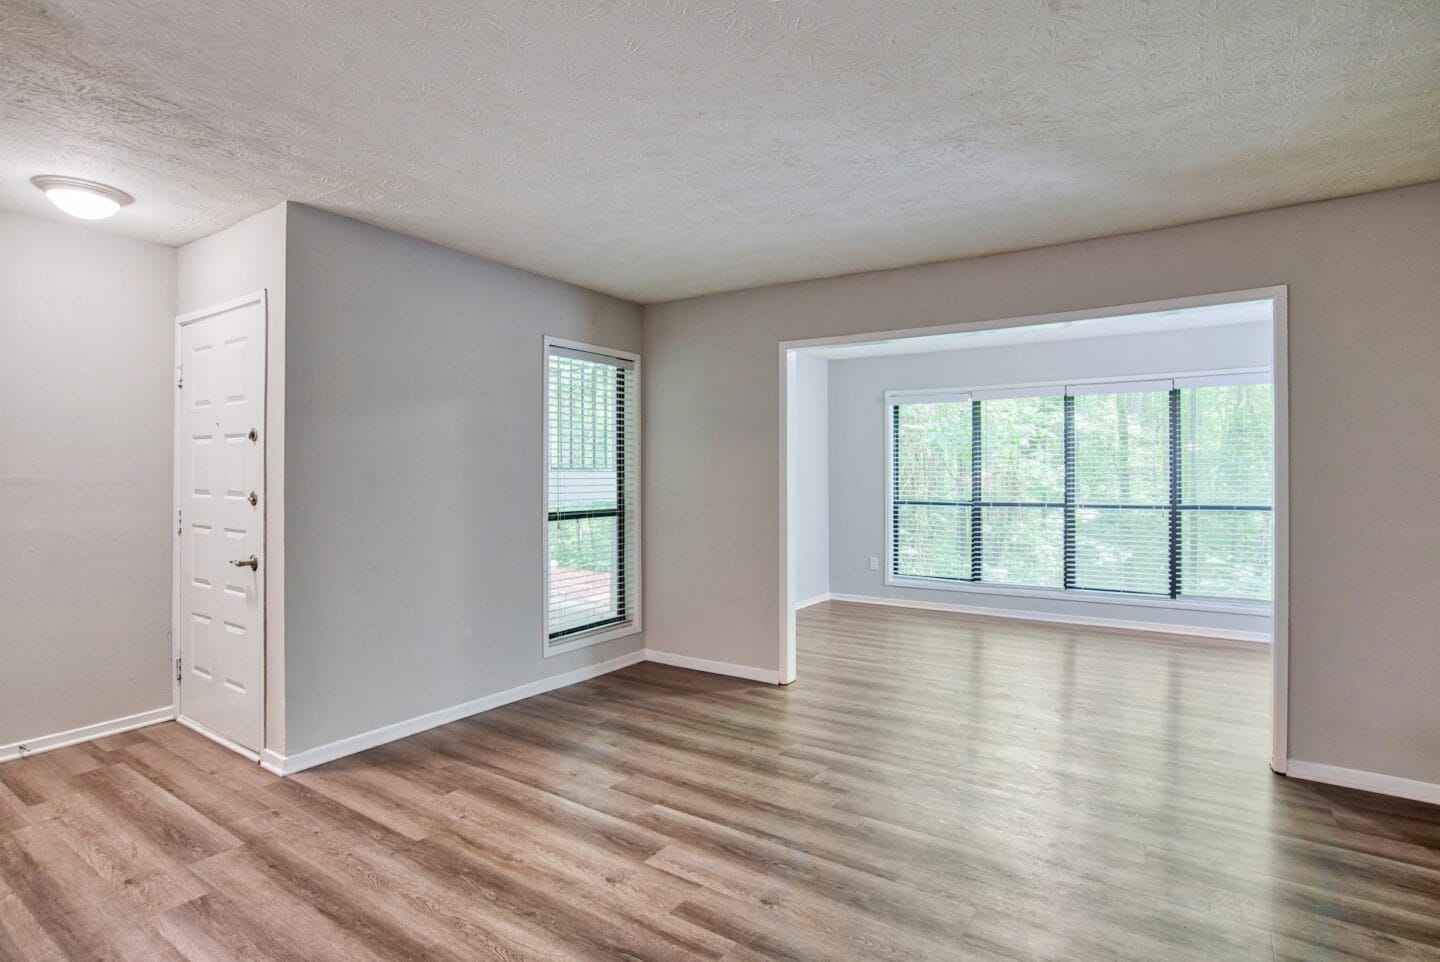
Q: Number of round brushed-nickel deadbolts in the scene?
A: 2